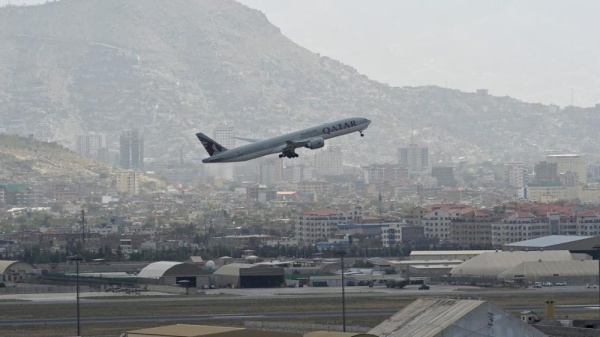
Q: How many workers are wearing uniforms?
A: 0